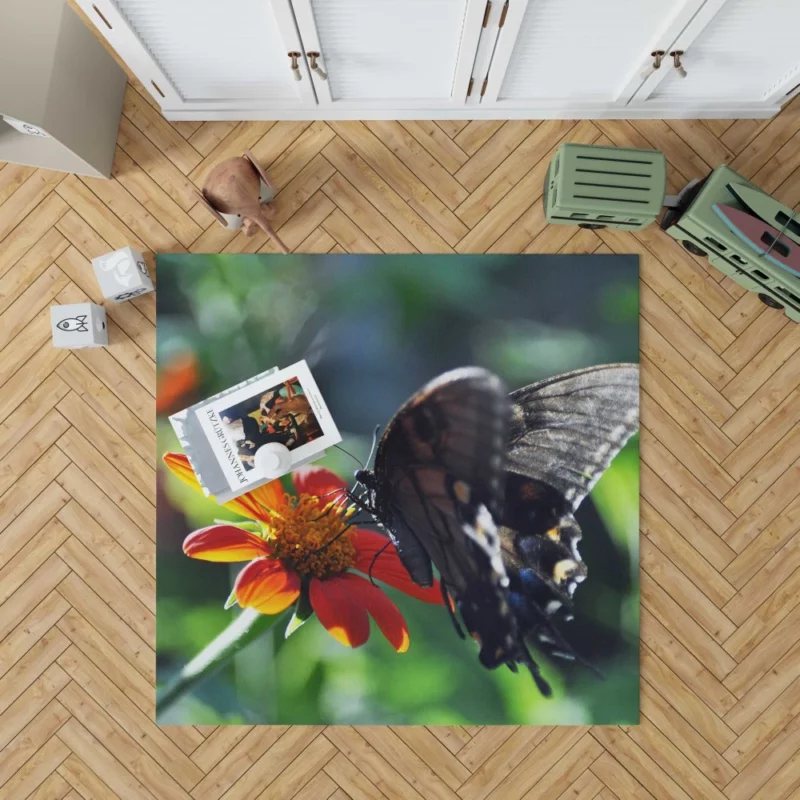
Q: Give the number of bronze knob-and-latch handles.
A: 4